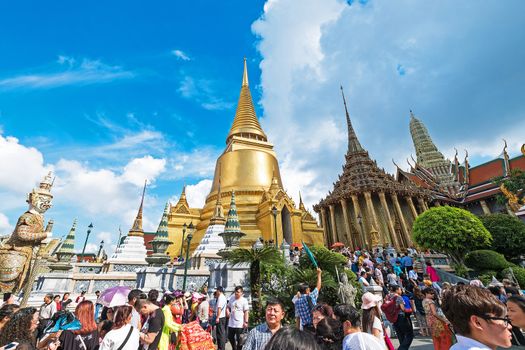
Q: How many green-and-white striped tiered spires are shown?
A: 3